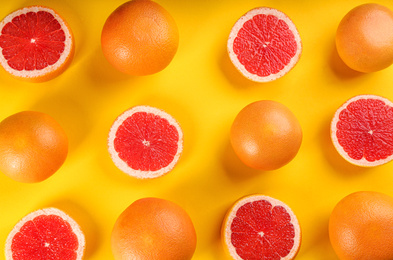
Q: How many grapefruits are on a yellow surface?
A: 12